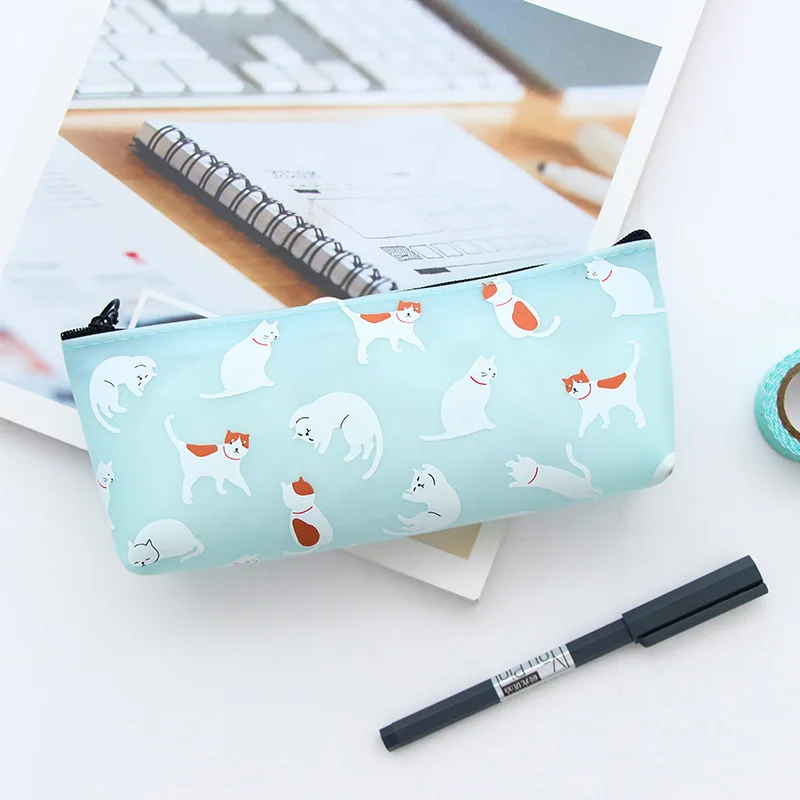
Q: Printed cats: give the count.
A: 15